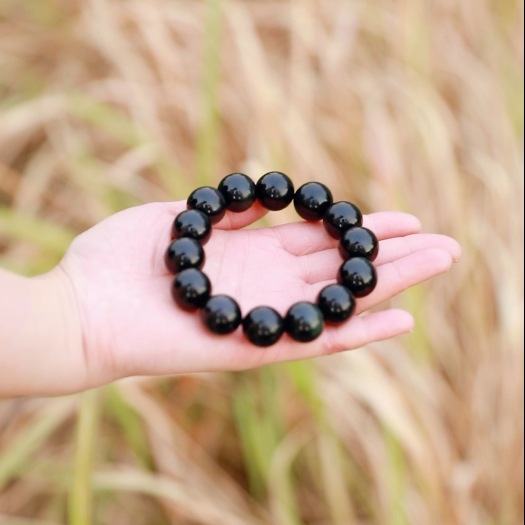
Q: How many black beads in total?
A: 14